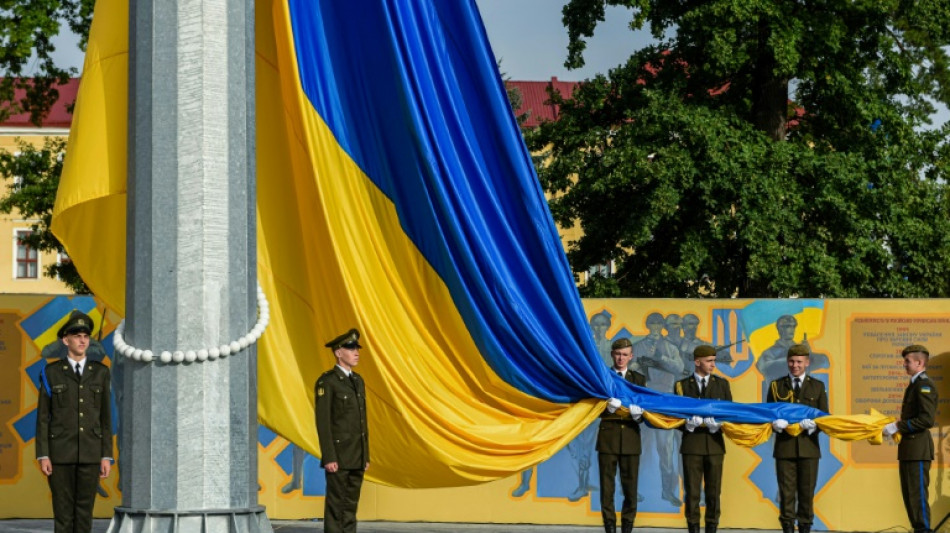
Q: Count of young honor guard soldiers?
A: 6